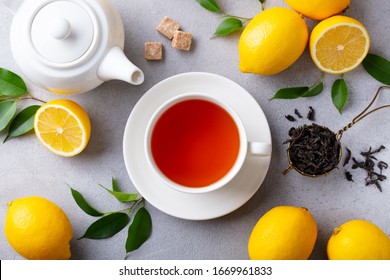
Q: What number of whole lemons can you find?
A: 5